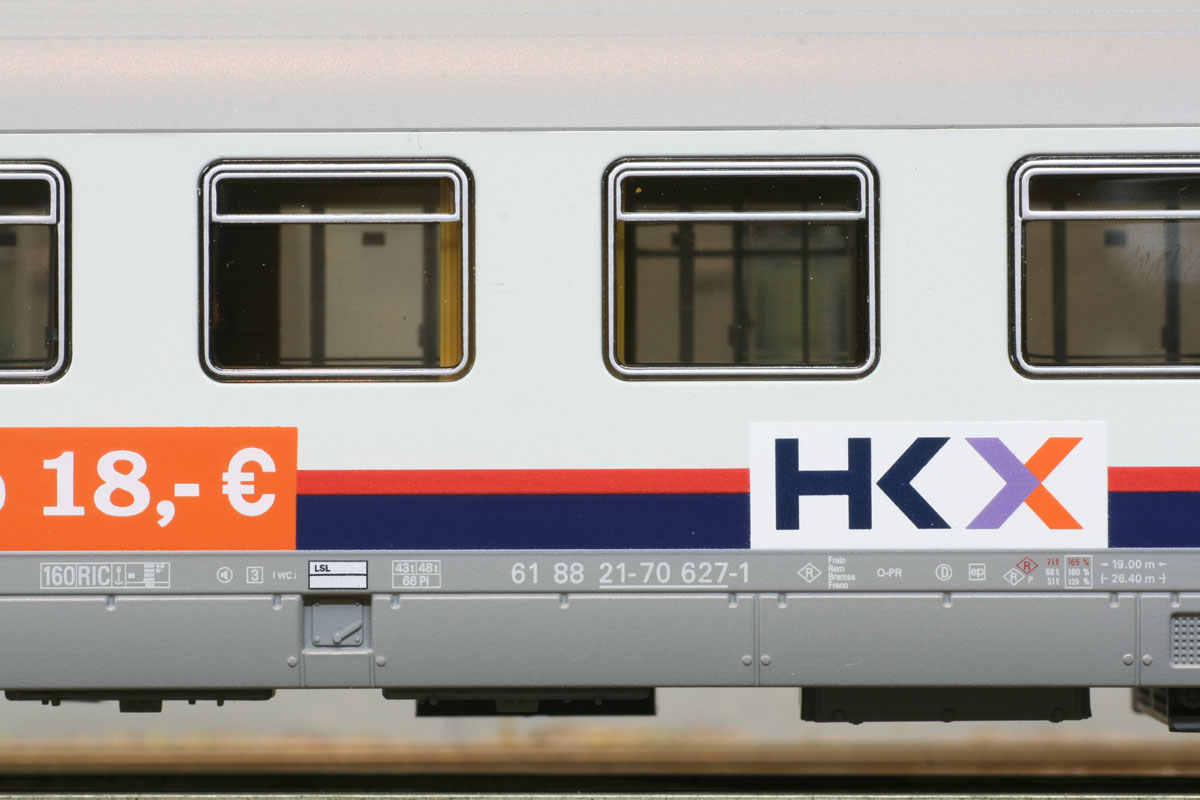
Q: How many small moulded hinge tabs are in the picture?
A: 9